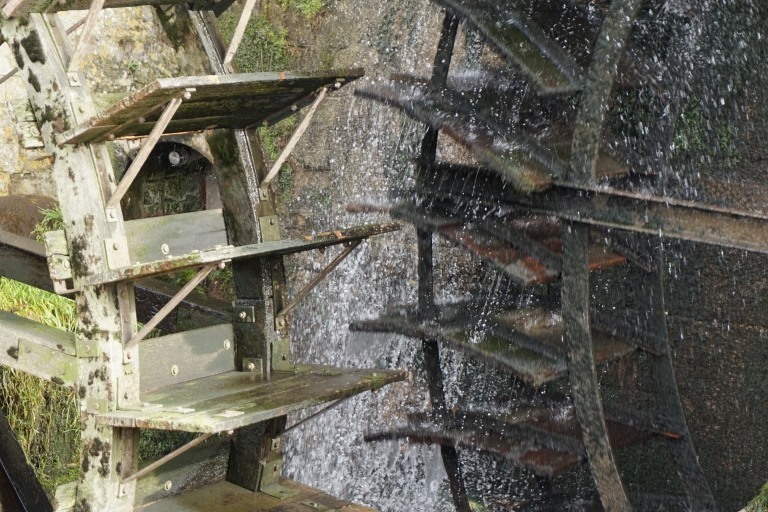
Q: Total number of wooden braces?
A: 8